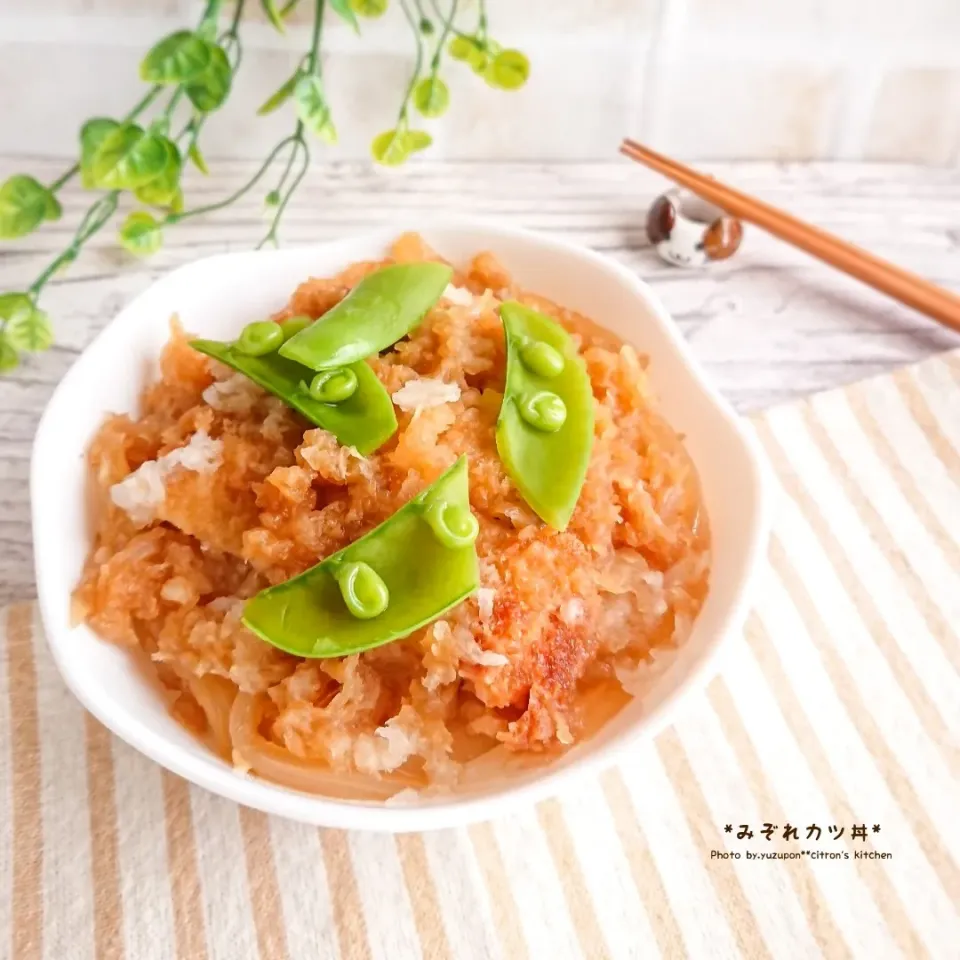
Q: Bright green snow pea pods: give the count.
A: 4